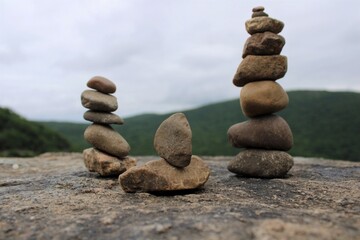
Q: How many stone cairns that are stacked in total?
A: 3